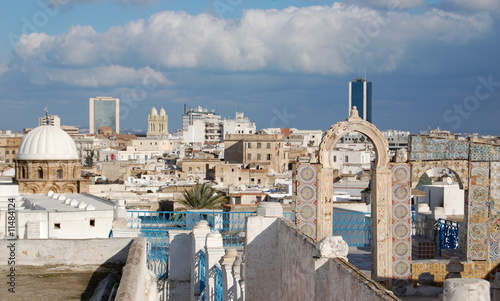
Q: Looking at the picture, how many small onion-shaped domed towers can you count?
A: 2